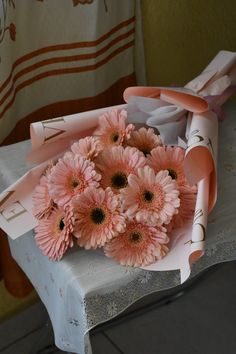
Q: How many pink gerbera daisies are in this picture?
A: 12